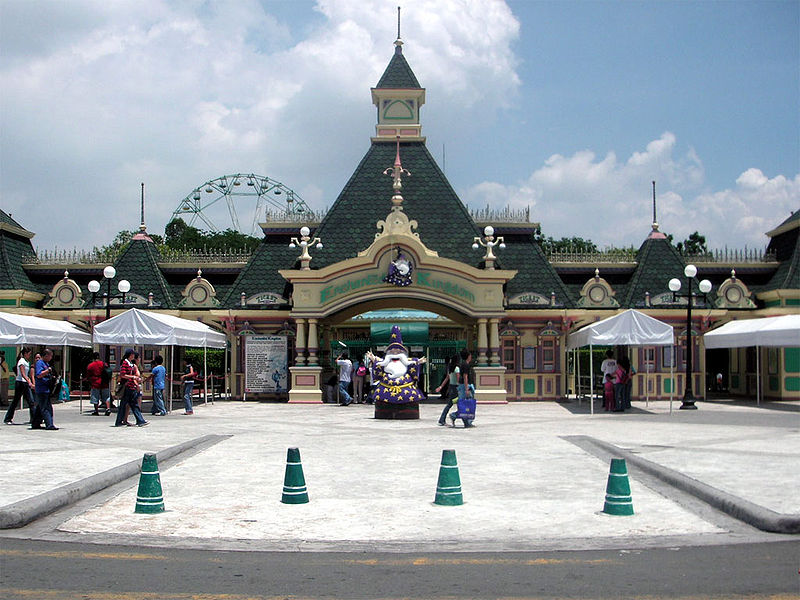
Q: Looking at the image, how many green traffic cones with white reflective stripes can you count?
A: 4